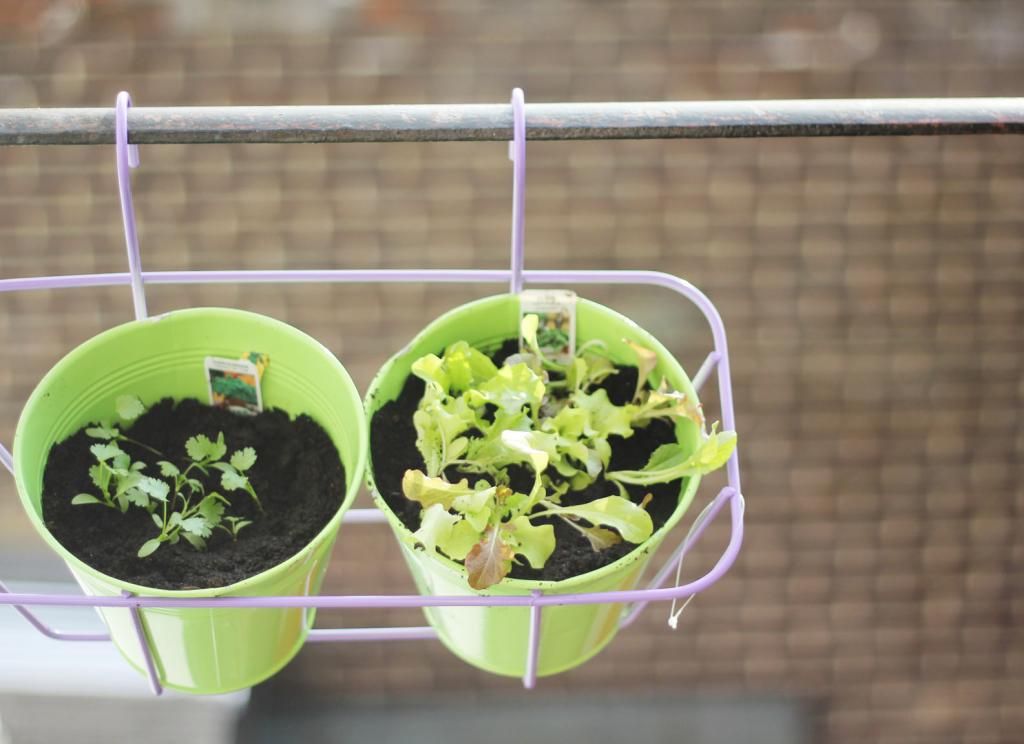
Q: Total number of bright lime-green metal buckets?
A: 2